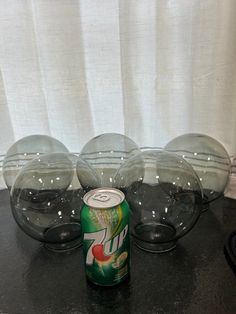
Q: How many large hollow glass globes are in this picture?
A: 5